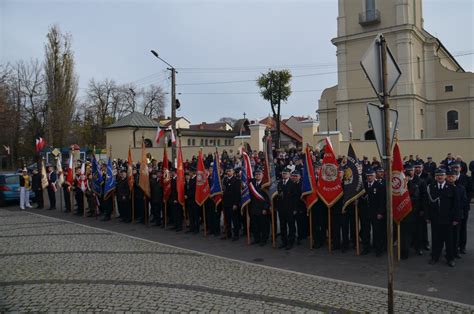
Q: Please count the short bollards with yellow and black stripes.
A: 0